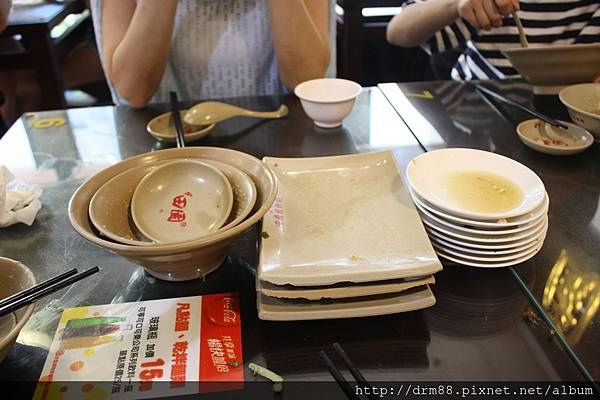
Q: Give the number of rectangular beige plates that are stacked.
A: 3